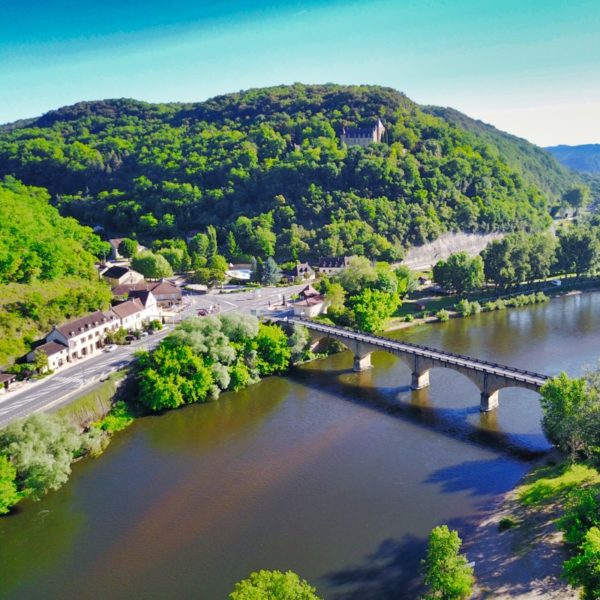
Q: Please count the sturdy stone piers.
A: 3